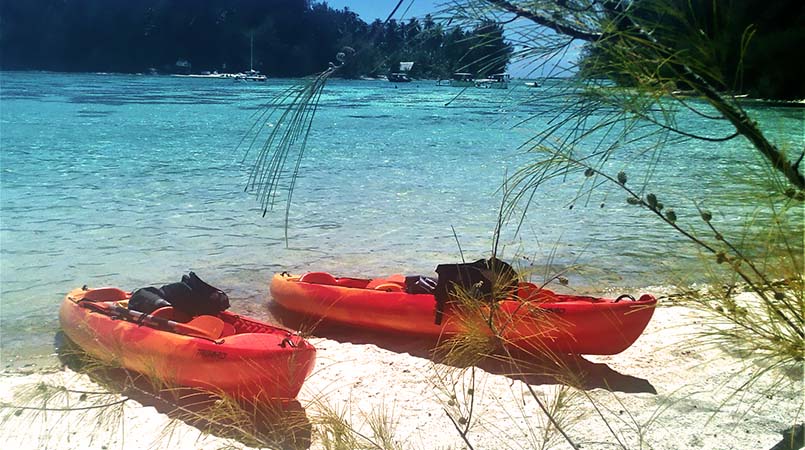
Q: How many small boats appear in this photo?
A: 2